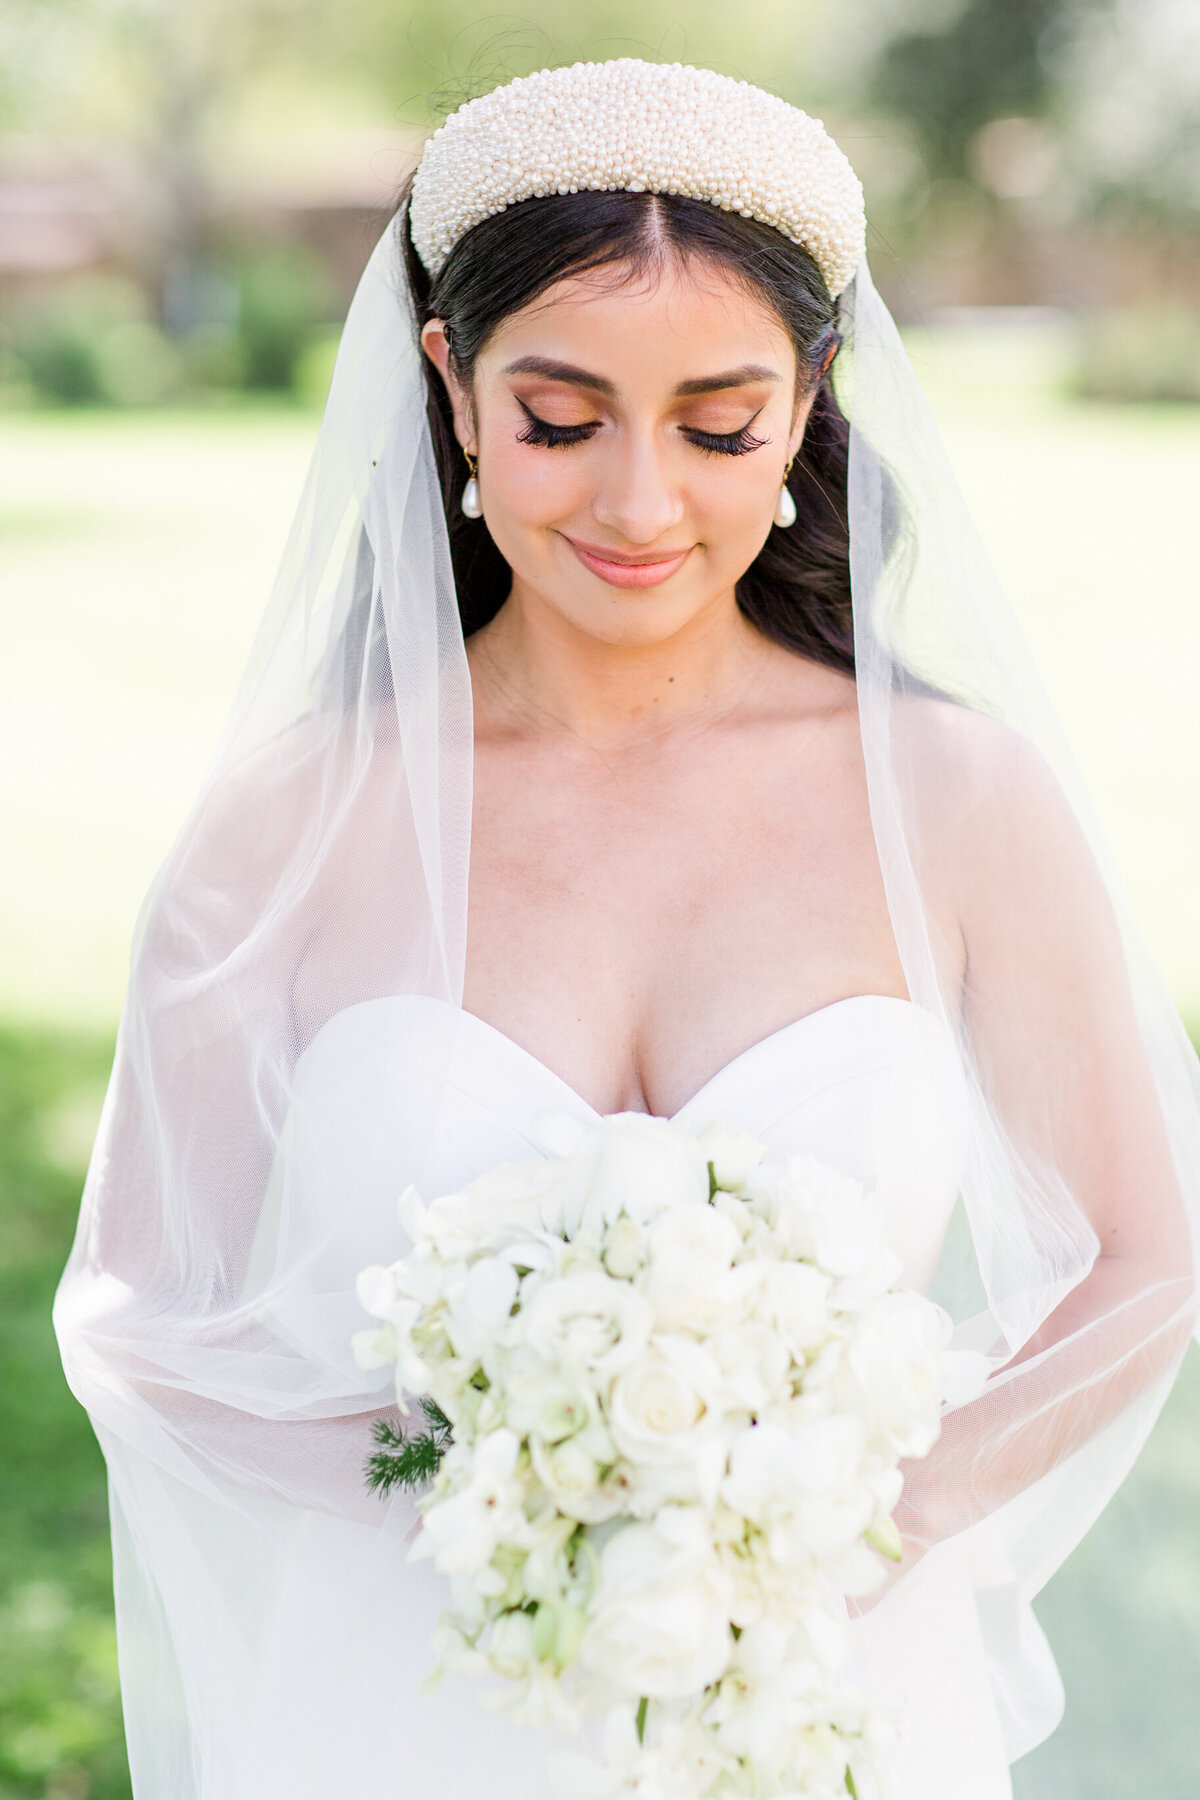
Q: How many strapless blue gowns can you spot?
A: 0